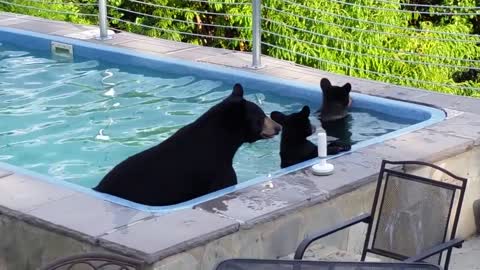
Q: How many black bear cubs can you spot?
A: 2